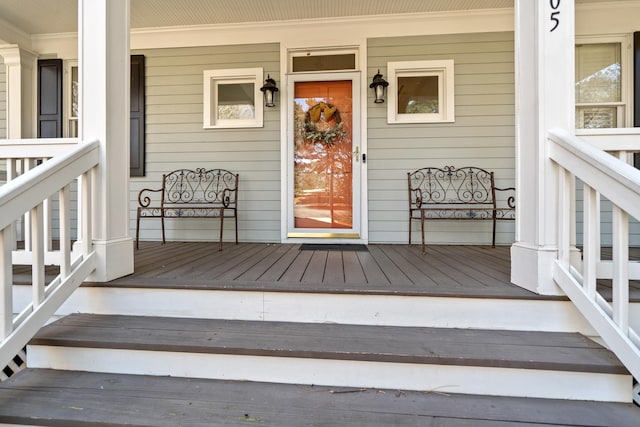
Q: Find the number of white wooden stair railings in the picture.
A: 2